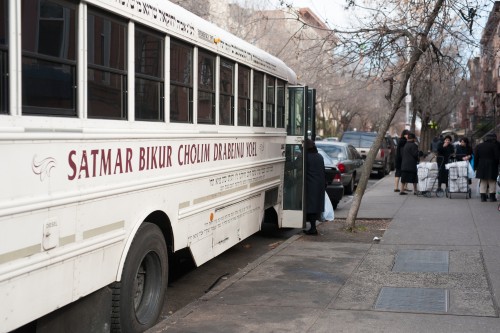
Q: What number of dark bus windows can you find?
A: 11